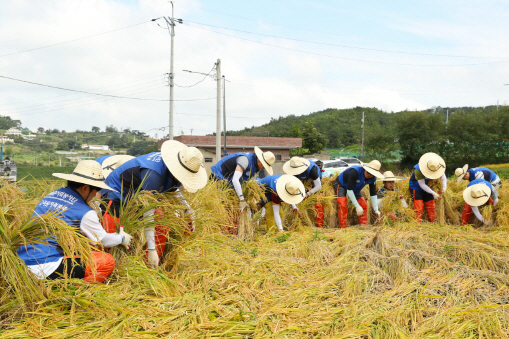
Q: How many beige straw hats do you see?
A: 11